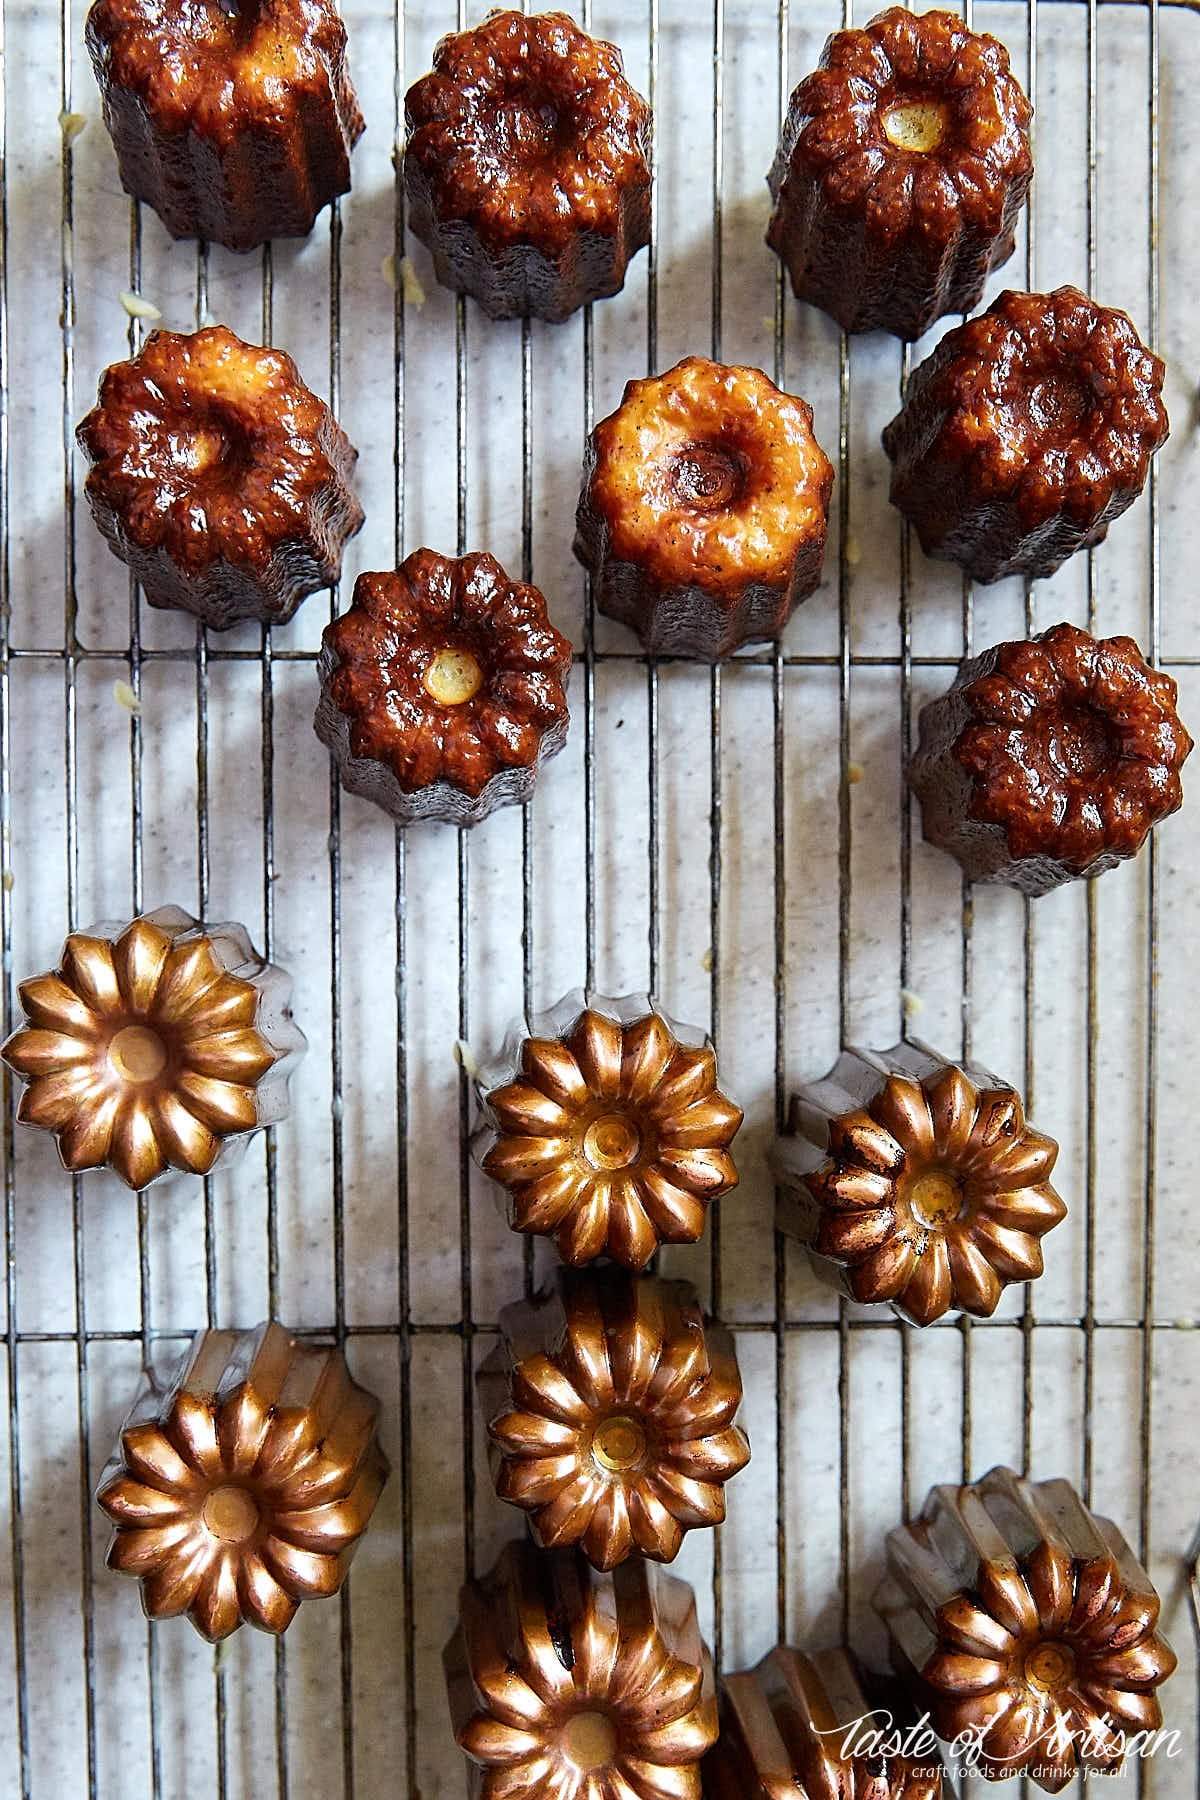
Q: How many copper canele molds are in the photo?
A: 8